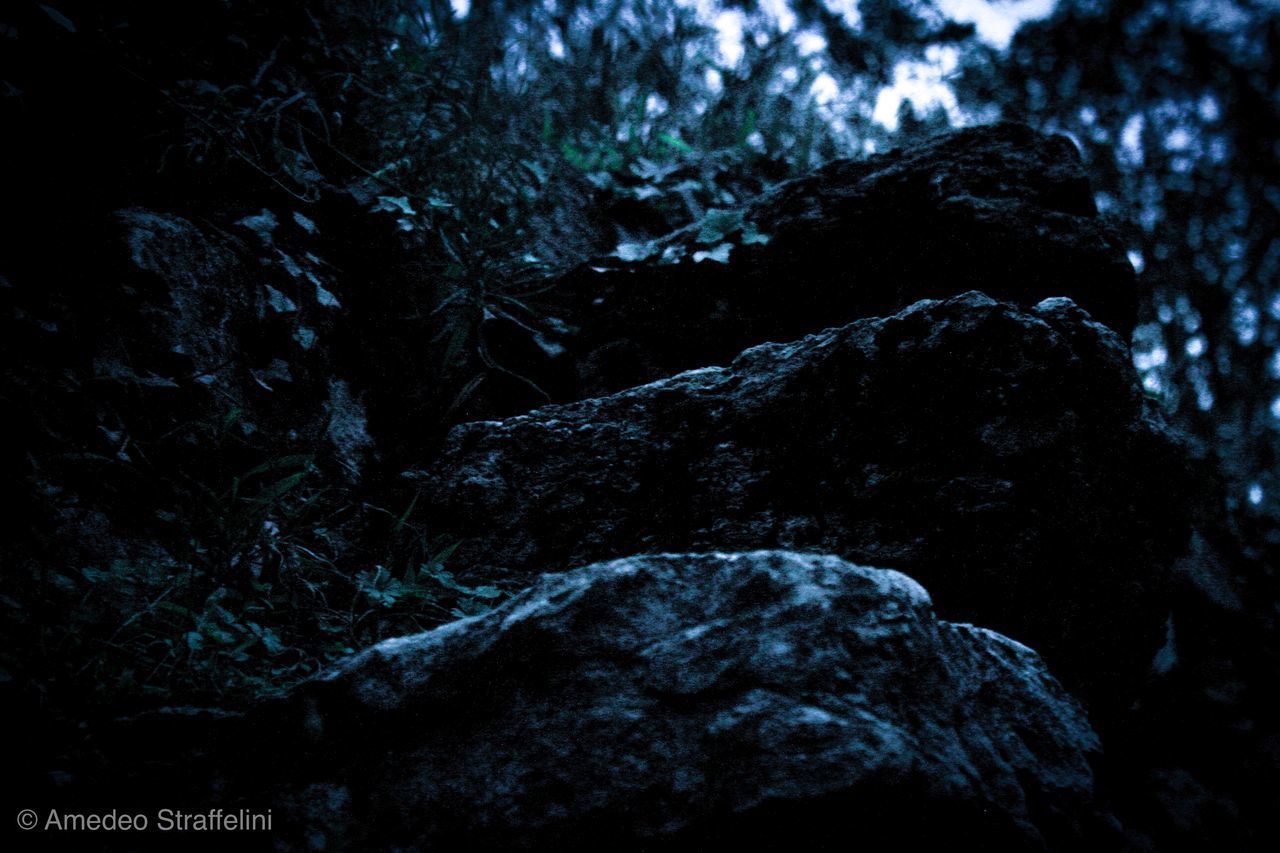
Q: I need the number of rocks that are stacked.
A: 3